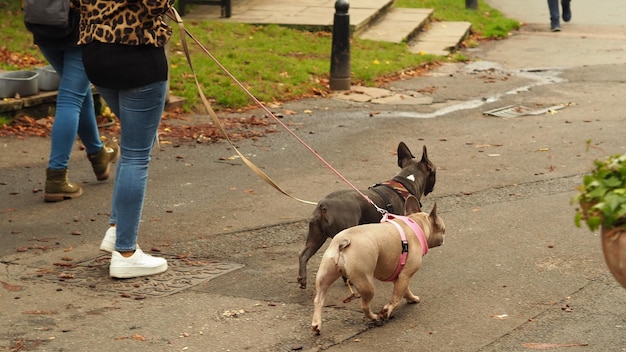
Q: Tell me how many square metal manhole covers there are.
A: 1